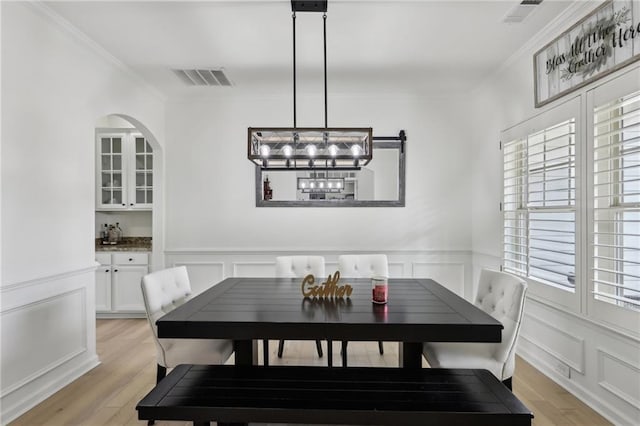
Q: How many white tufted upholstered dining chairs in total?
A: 4